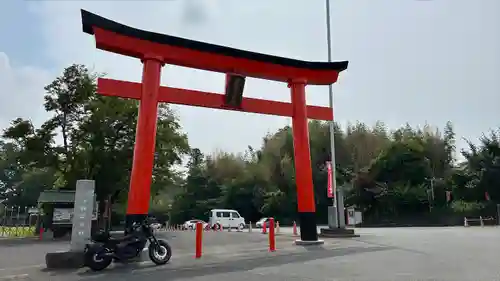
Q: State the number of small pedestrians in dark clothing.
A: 0